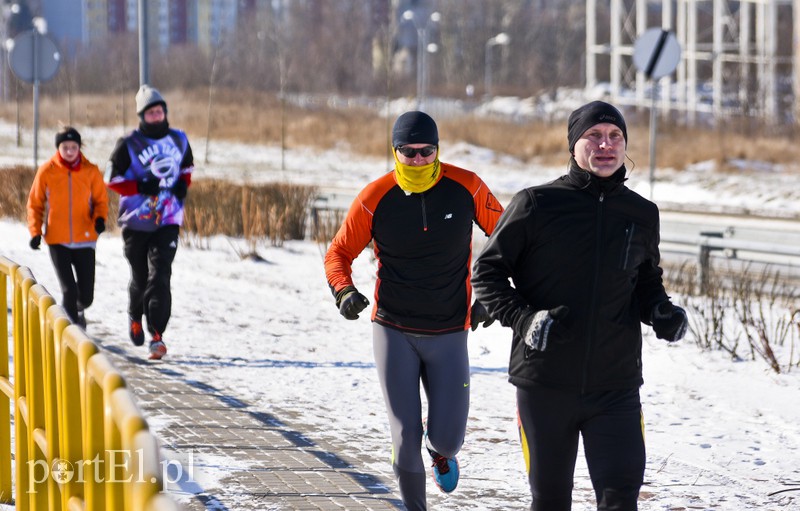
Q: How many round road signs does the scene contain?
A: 2